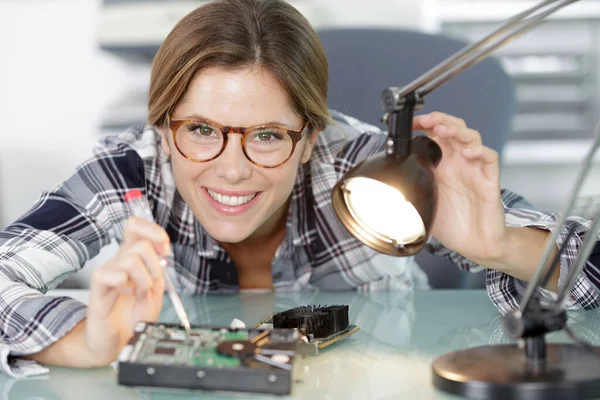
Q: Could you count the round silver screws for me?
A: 3